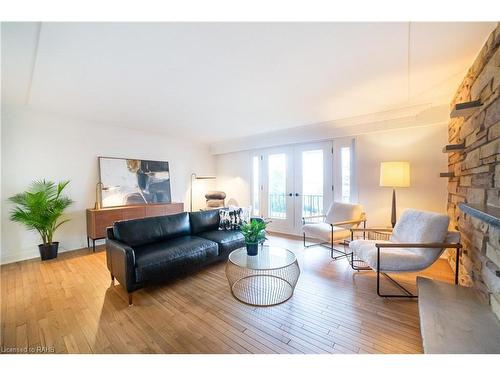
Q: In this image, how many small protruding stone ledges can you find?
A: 3